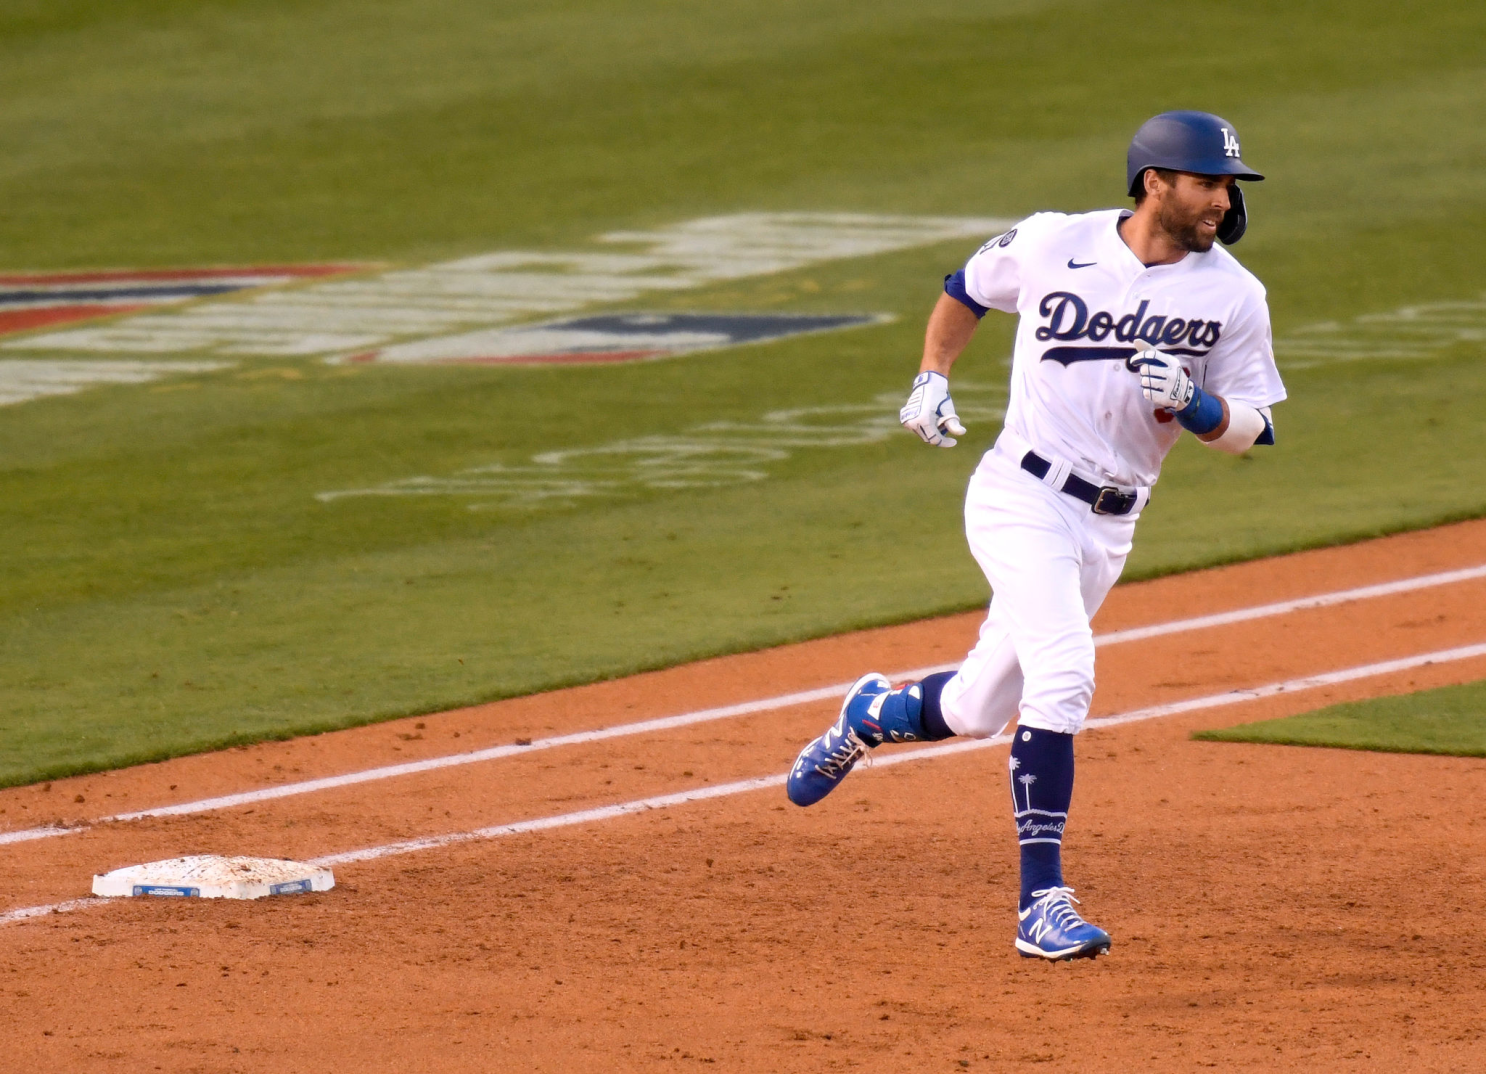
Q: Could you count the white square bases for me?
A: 1